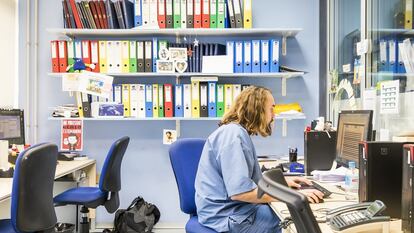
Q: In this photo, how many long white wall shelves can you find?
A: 3